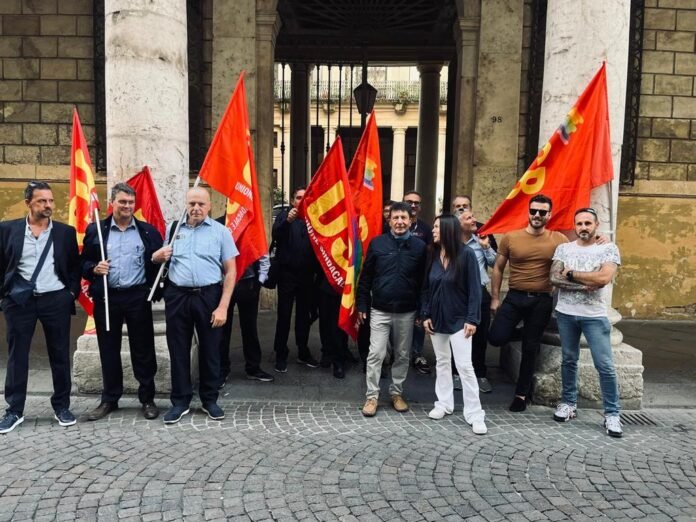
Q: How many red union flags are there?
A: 6